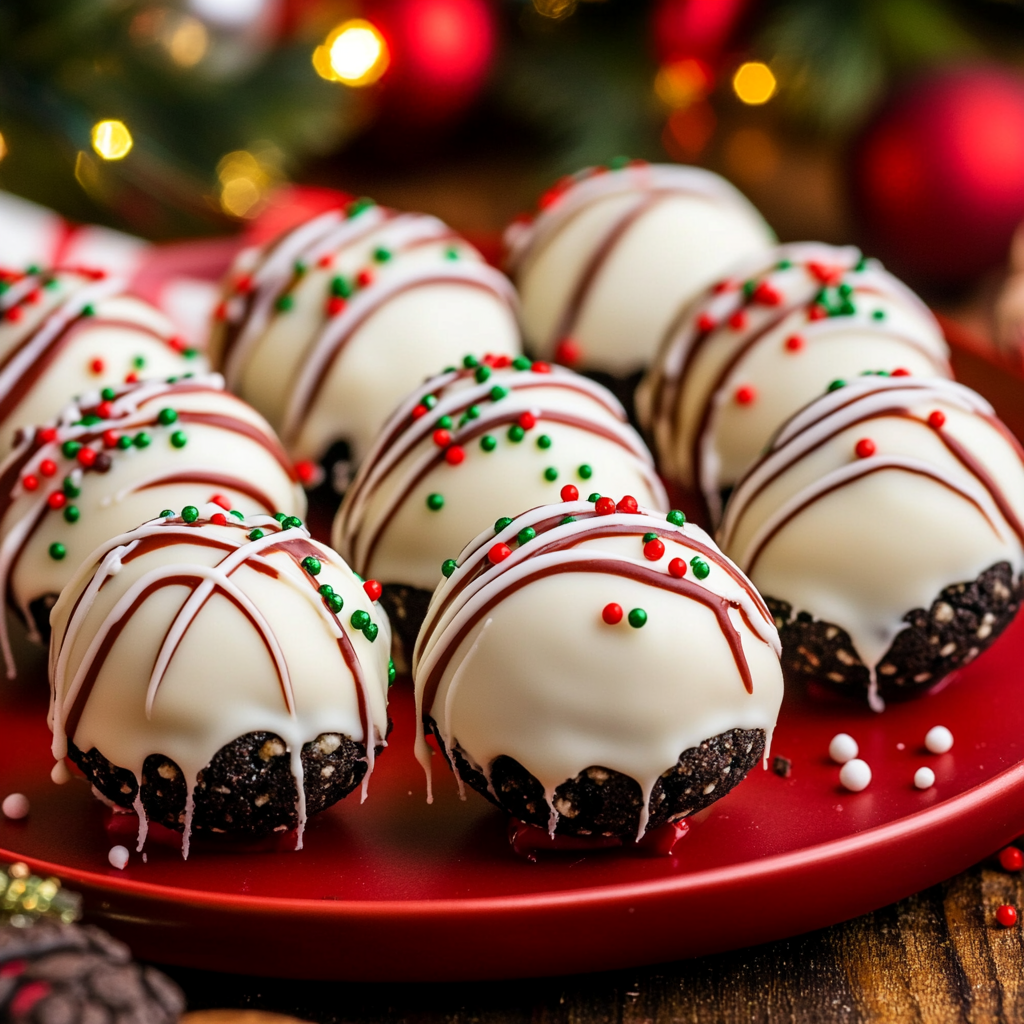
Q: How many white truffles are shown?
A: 9